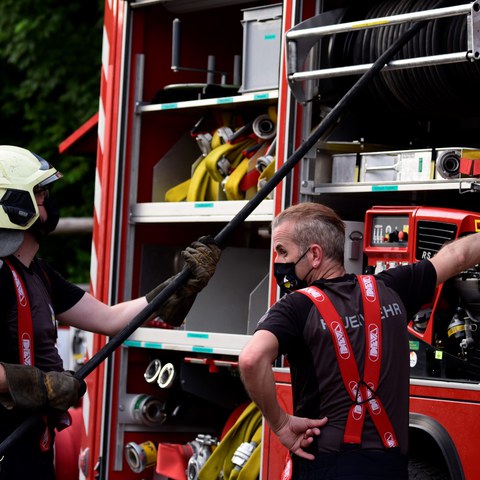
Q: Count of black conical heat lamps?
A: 0